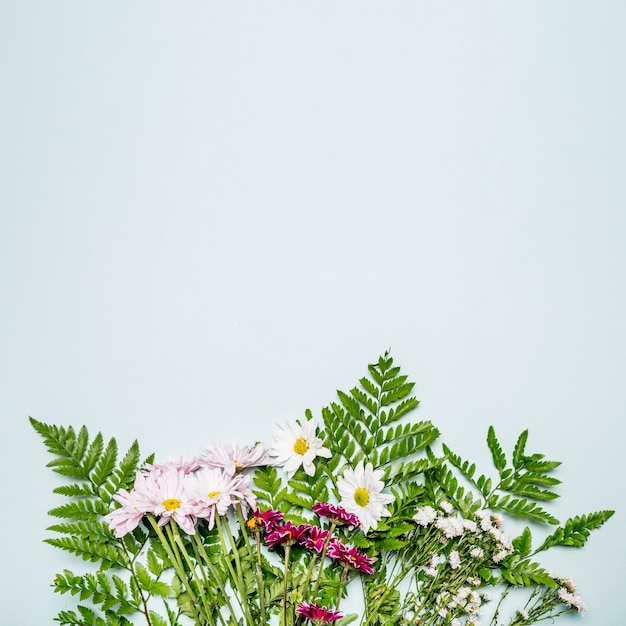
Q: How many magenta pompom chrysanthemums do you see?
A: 6